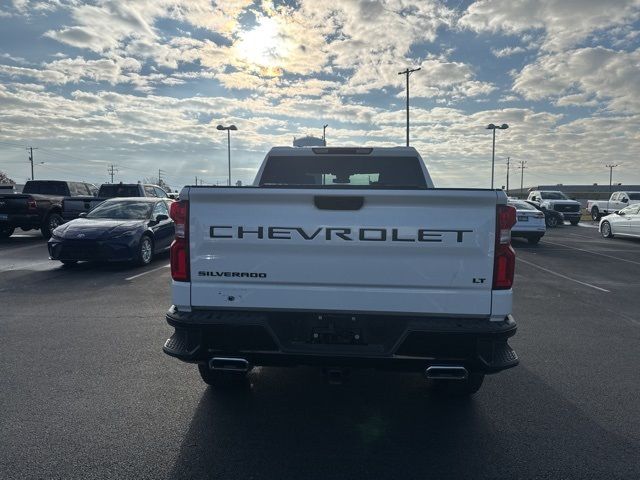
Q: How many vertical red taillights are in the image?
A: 2